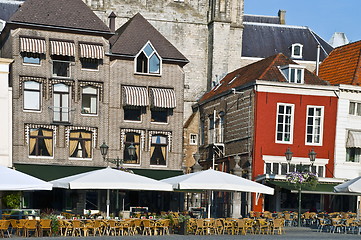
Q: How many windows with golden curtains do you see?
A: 4